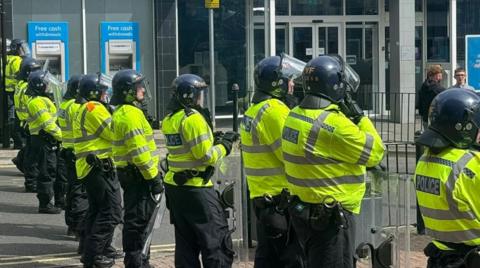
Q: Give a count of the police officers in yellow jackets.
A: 10